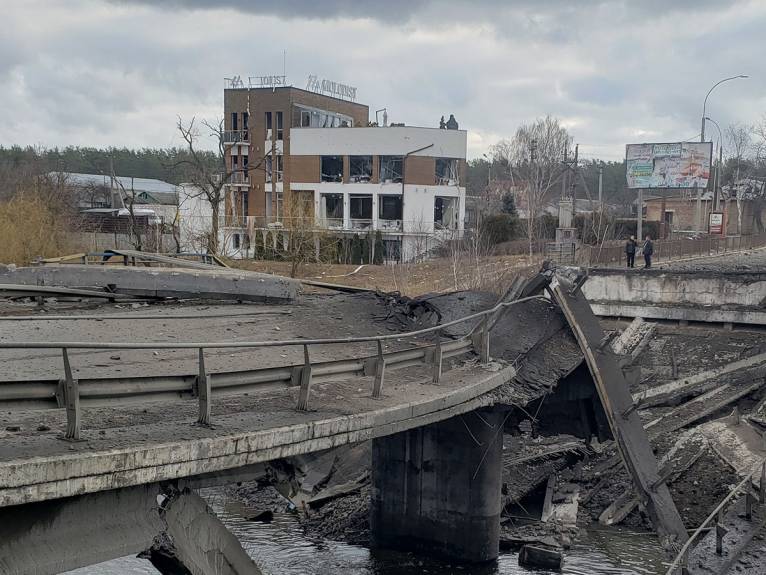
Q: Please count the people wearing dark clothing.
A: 2